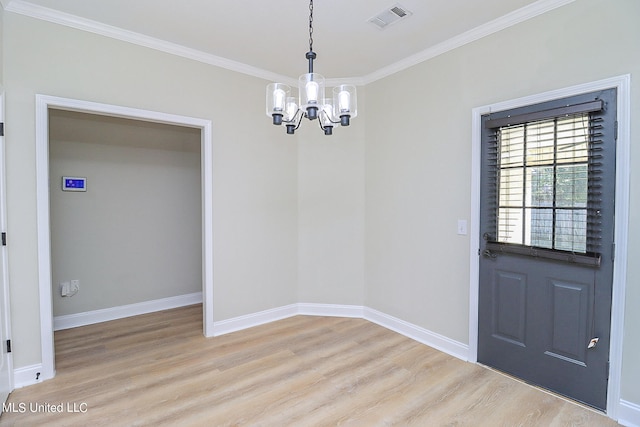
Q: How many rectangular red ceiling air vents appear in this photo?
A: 0